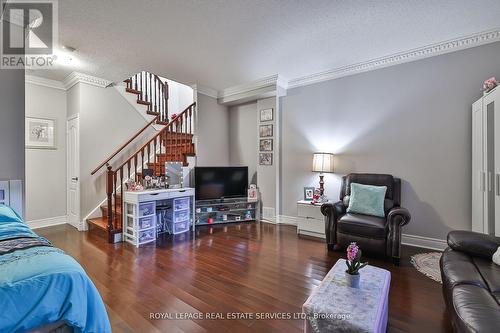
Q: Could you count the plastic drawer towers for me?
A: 2